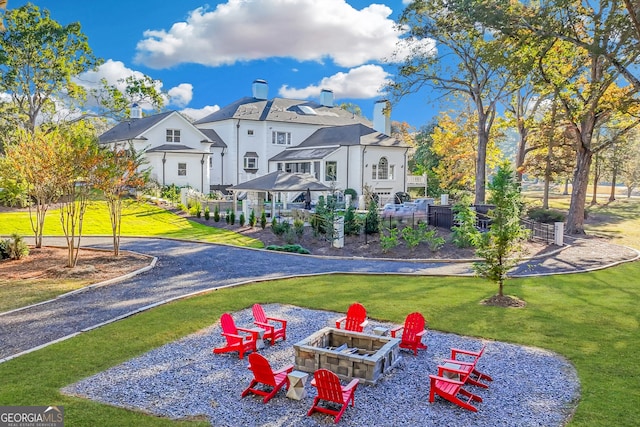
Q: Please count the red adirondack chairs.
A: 8